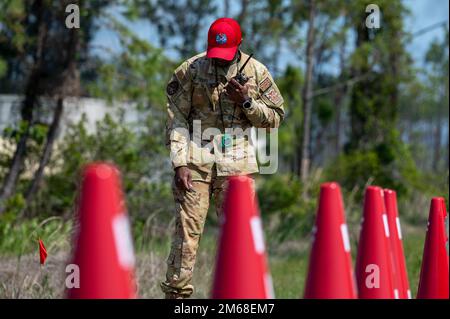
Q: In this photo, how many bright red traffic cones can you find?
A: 6